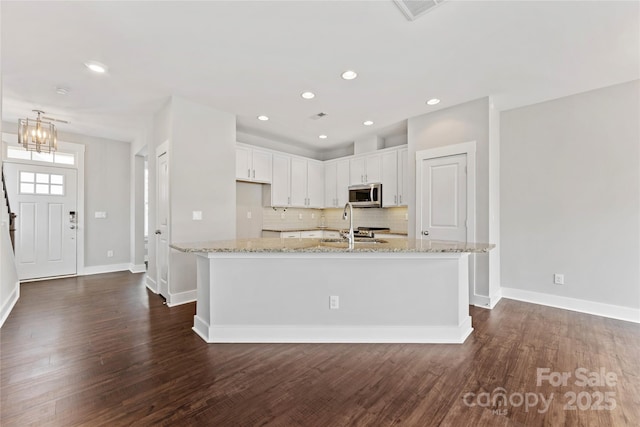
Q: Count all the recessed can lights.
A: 7